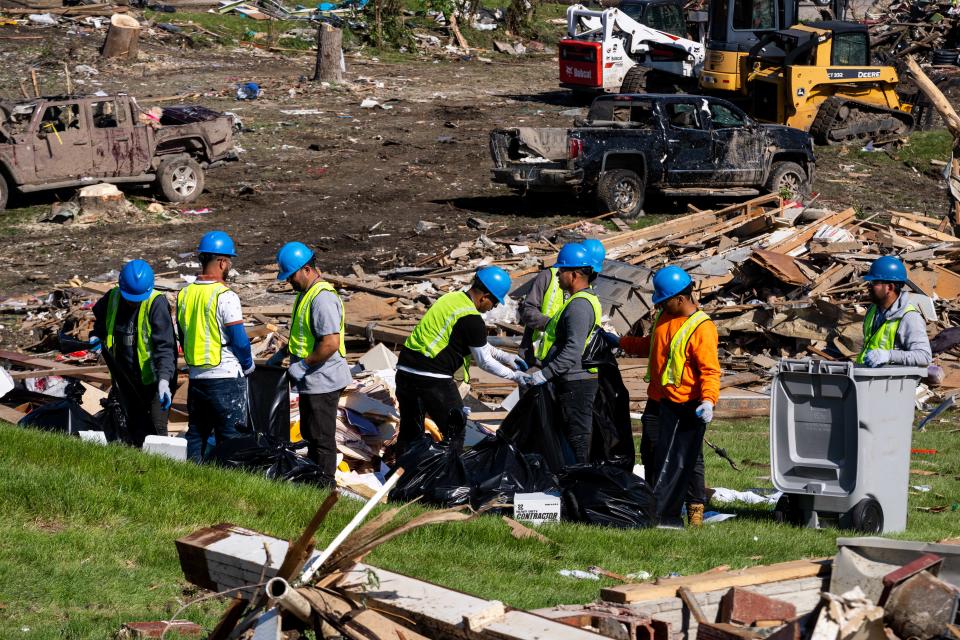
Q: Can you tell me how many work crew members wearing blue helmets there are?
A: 8